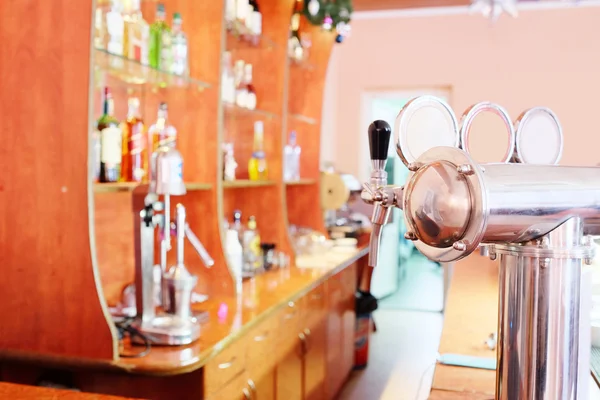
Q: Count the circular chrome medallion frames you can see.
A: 3